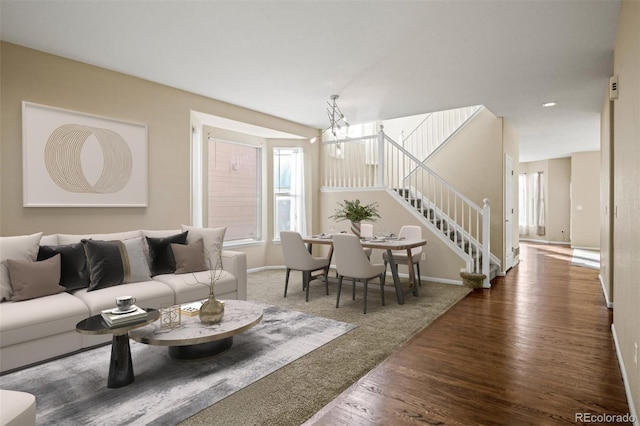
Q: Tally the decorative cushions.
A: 7